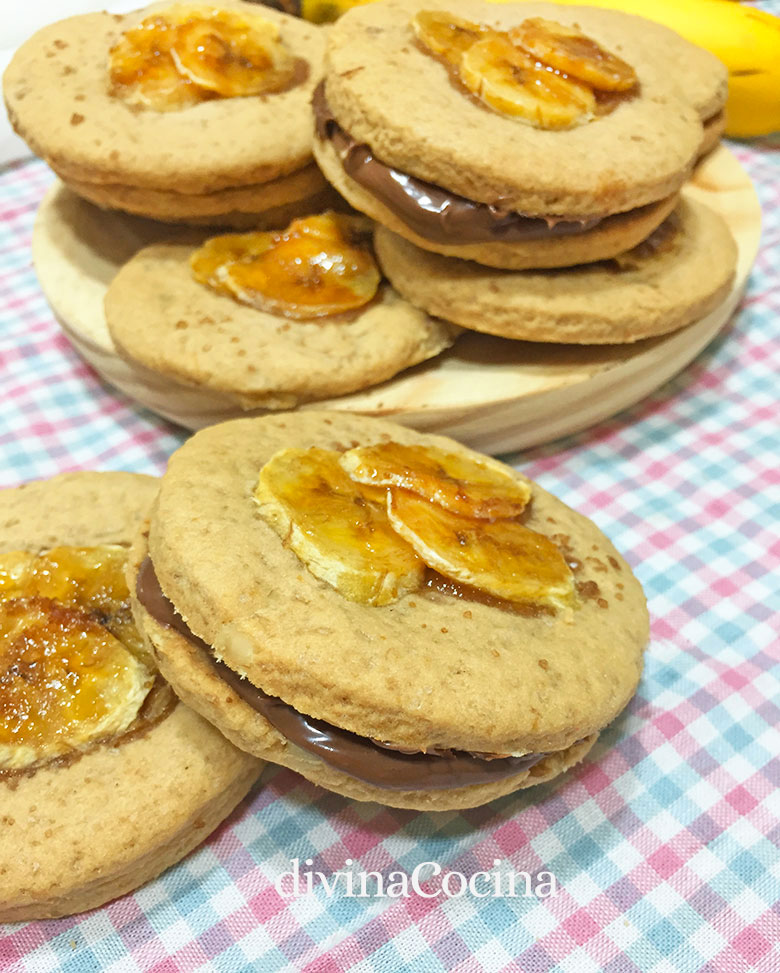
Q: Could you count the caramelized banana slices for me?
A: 15